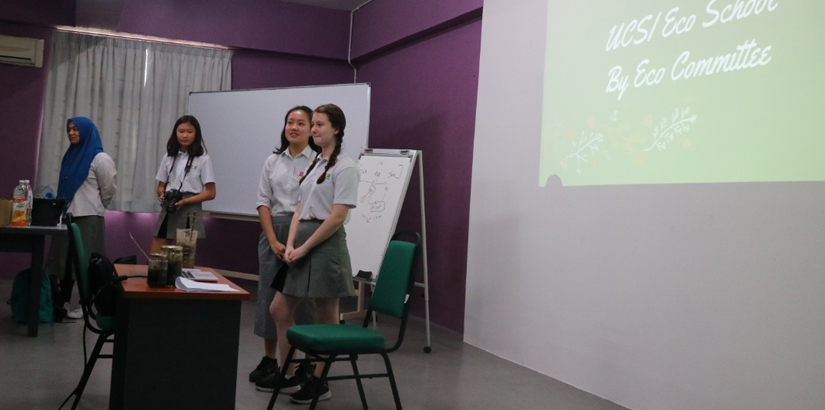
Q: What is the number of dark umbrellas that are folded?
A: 0